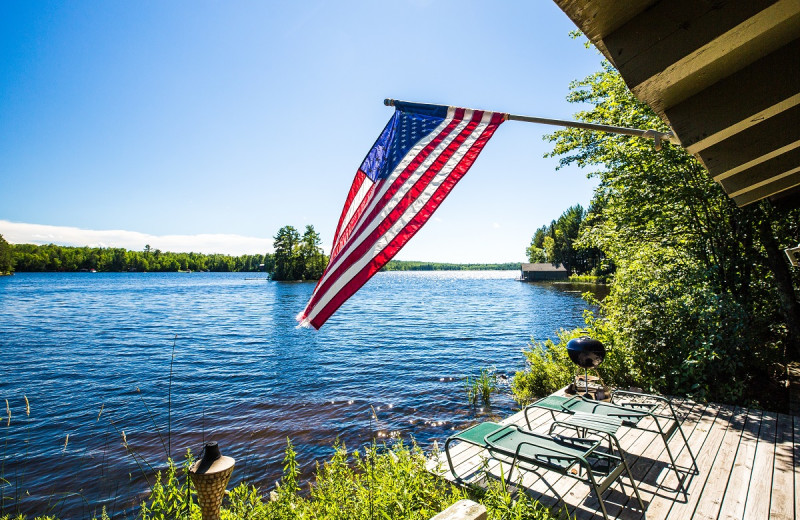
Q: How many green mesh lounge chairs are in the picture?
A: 2